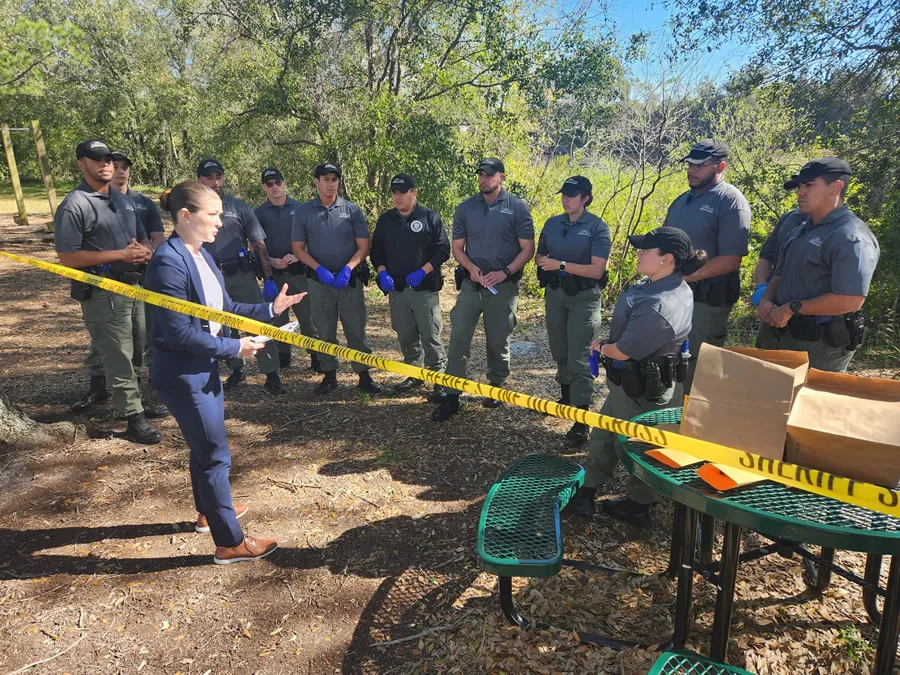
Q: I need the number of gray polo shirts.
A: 11